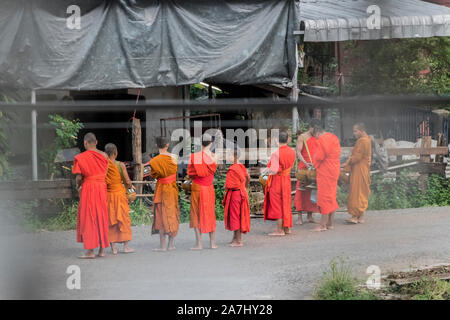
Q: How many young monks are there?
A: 9